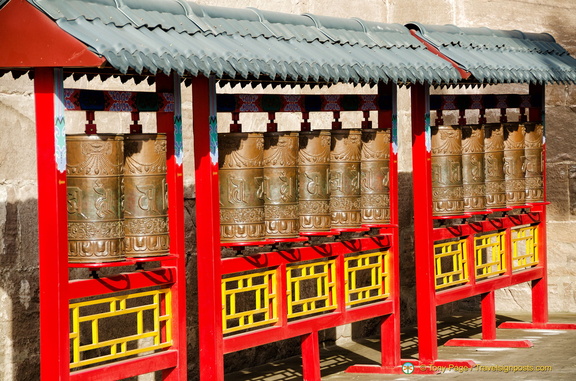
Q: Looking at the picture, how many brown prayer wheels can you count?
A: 12